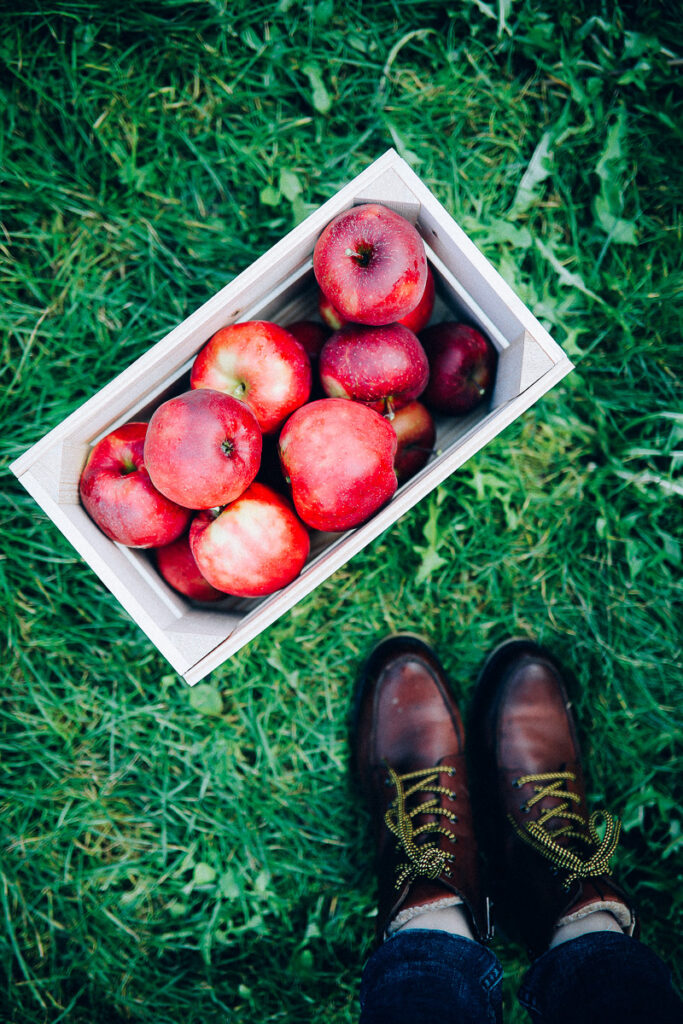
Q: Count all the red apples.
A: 12